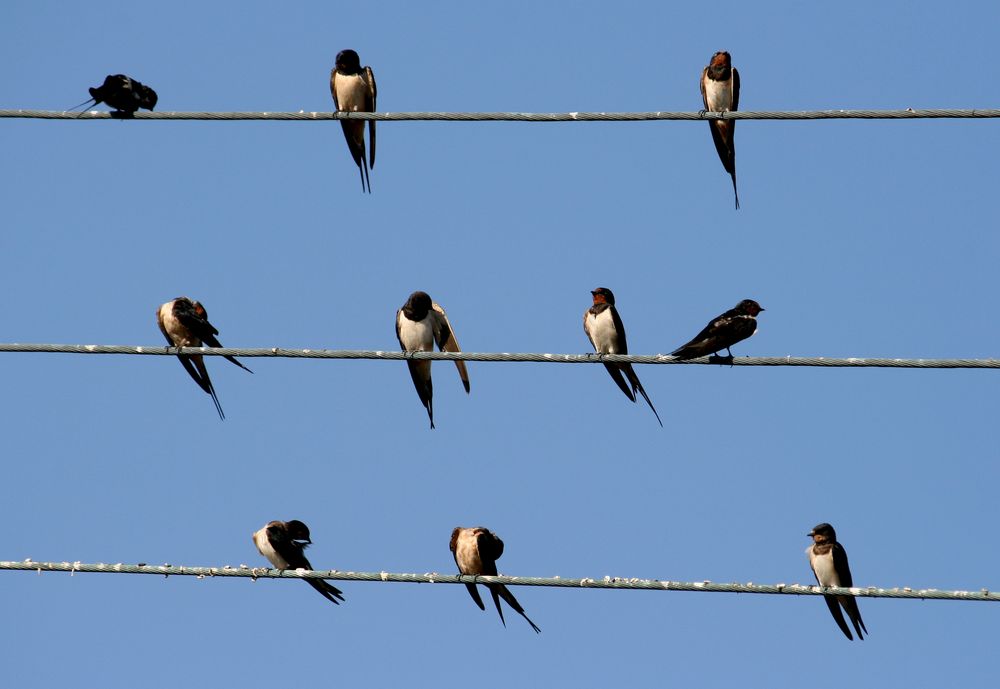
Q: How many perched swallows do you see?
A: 10